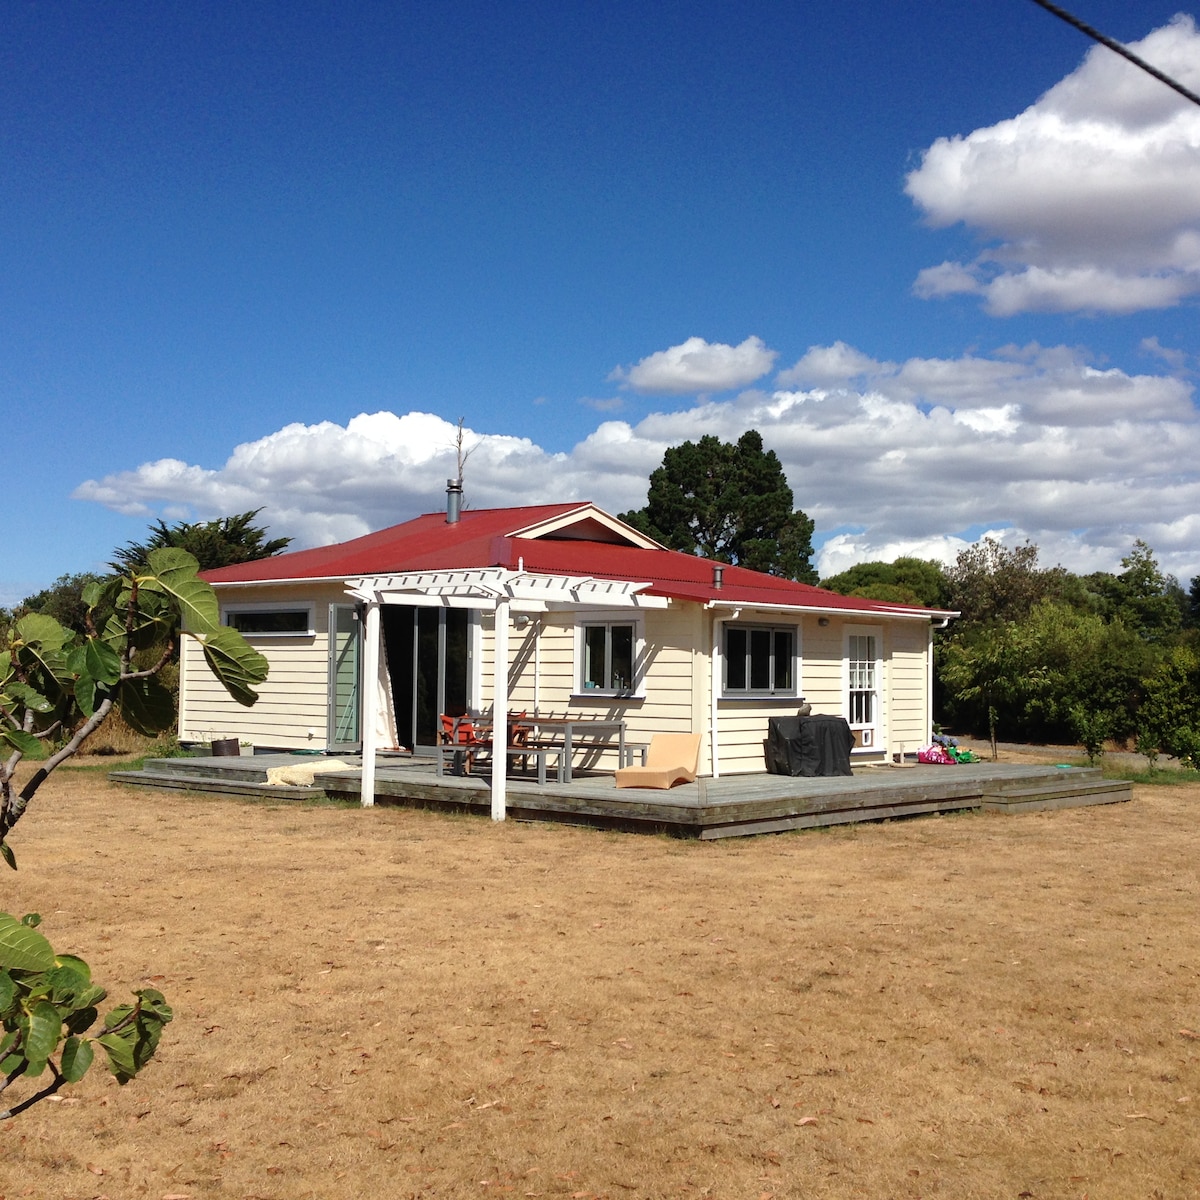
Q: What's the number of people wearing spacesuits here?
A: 0